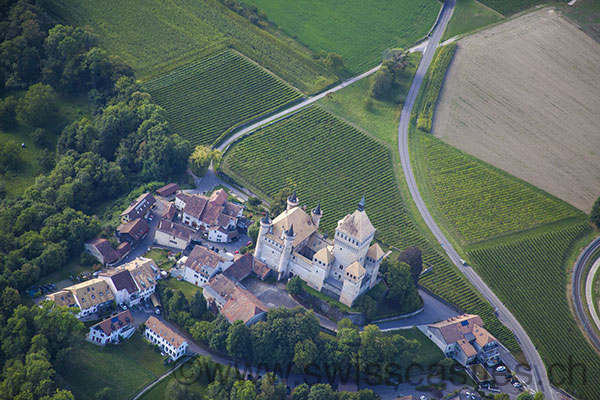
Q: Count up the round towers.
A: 4